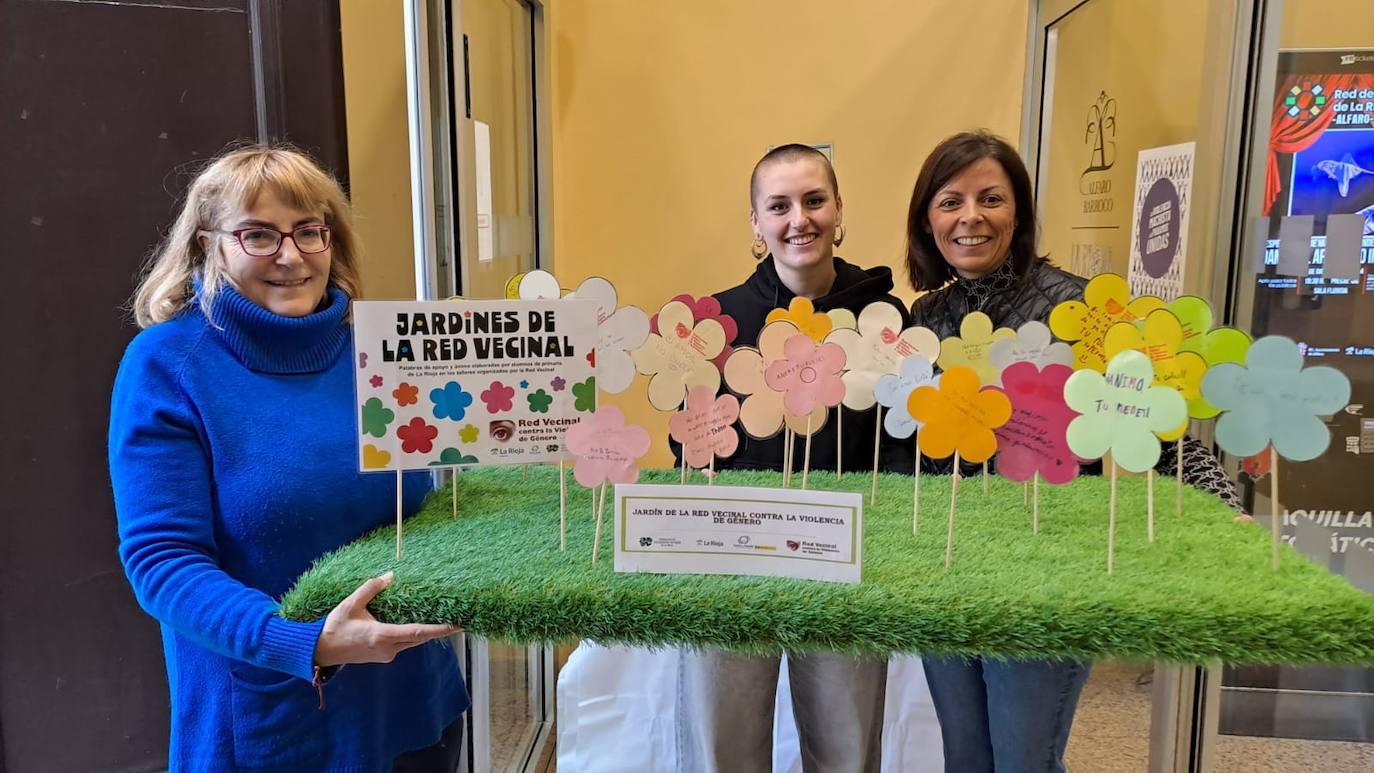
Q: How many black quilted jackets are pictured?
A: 1